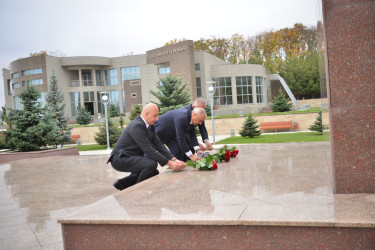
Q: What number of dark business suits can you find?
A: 3